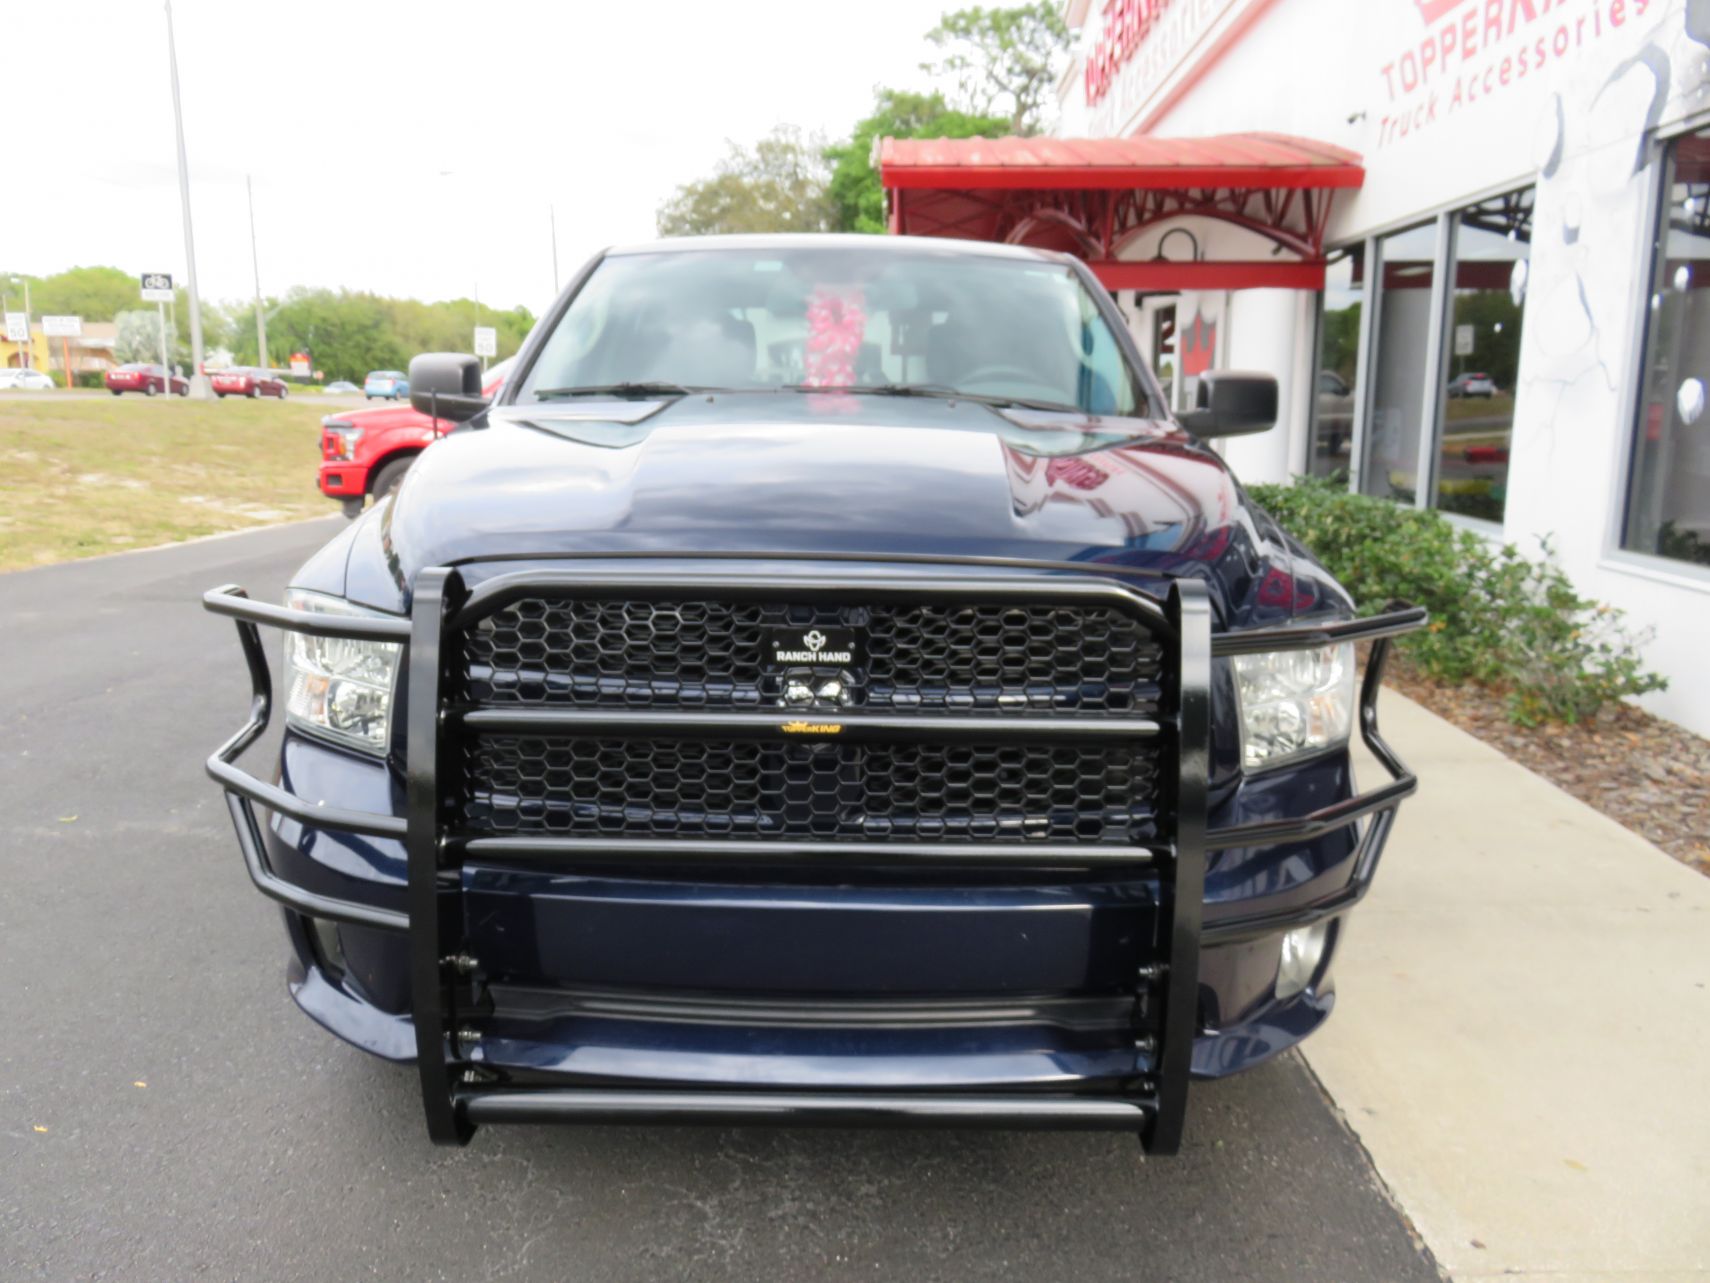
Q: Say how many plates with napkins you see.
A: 0